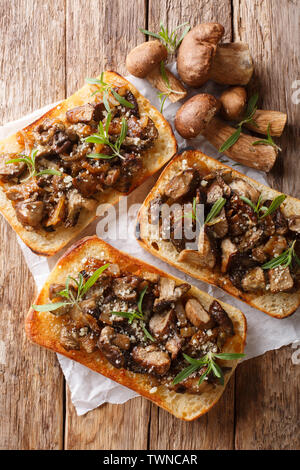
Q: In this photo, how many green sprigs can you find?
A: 13